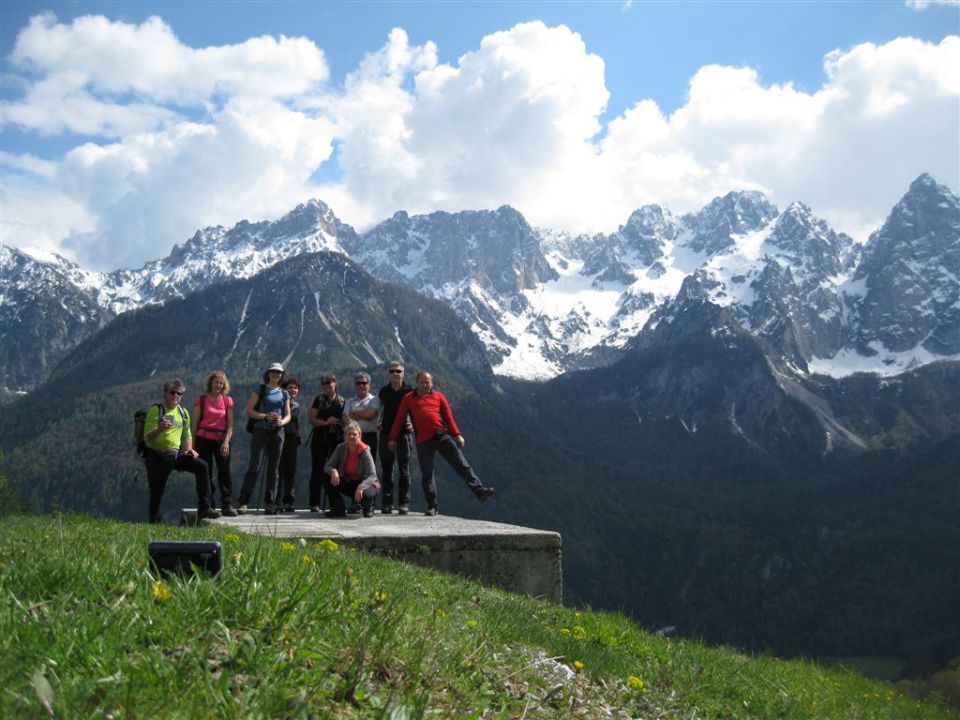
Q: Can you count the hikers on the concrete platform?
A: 9